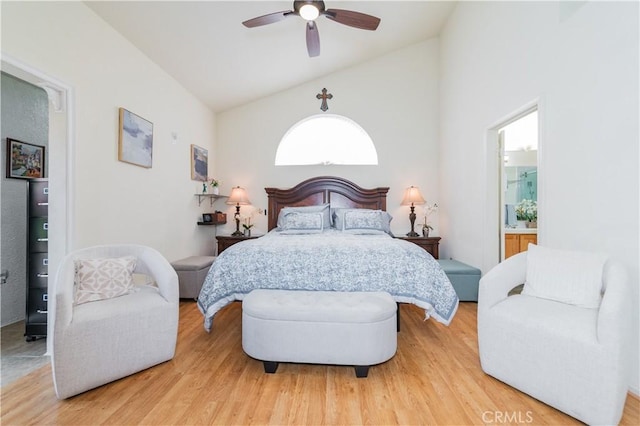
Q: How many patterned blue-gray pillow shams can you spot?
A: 2